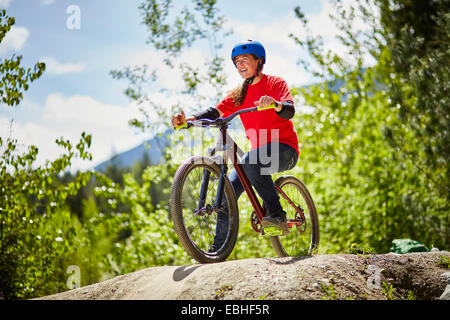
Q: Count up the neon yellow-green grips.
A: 2